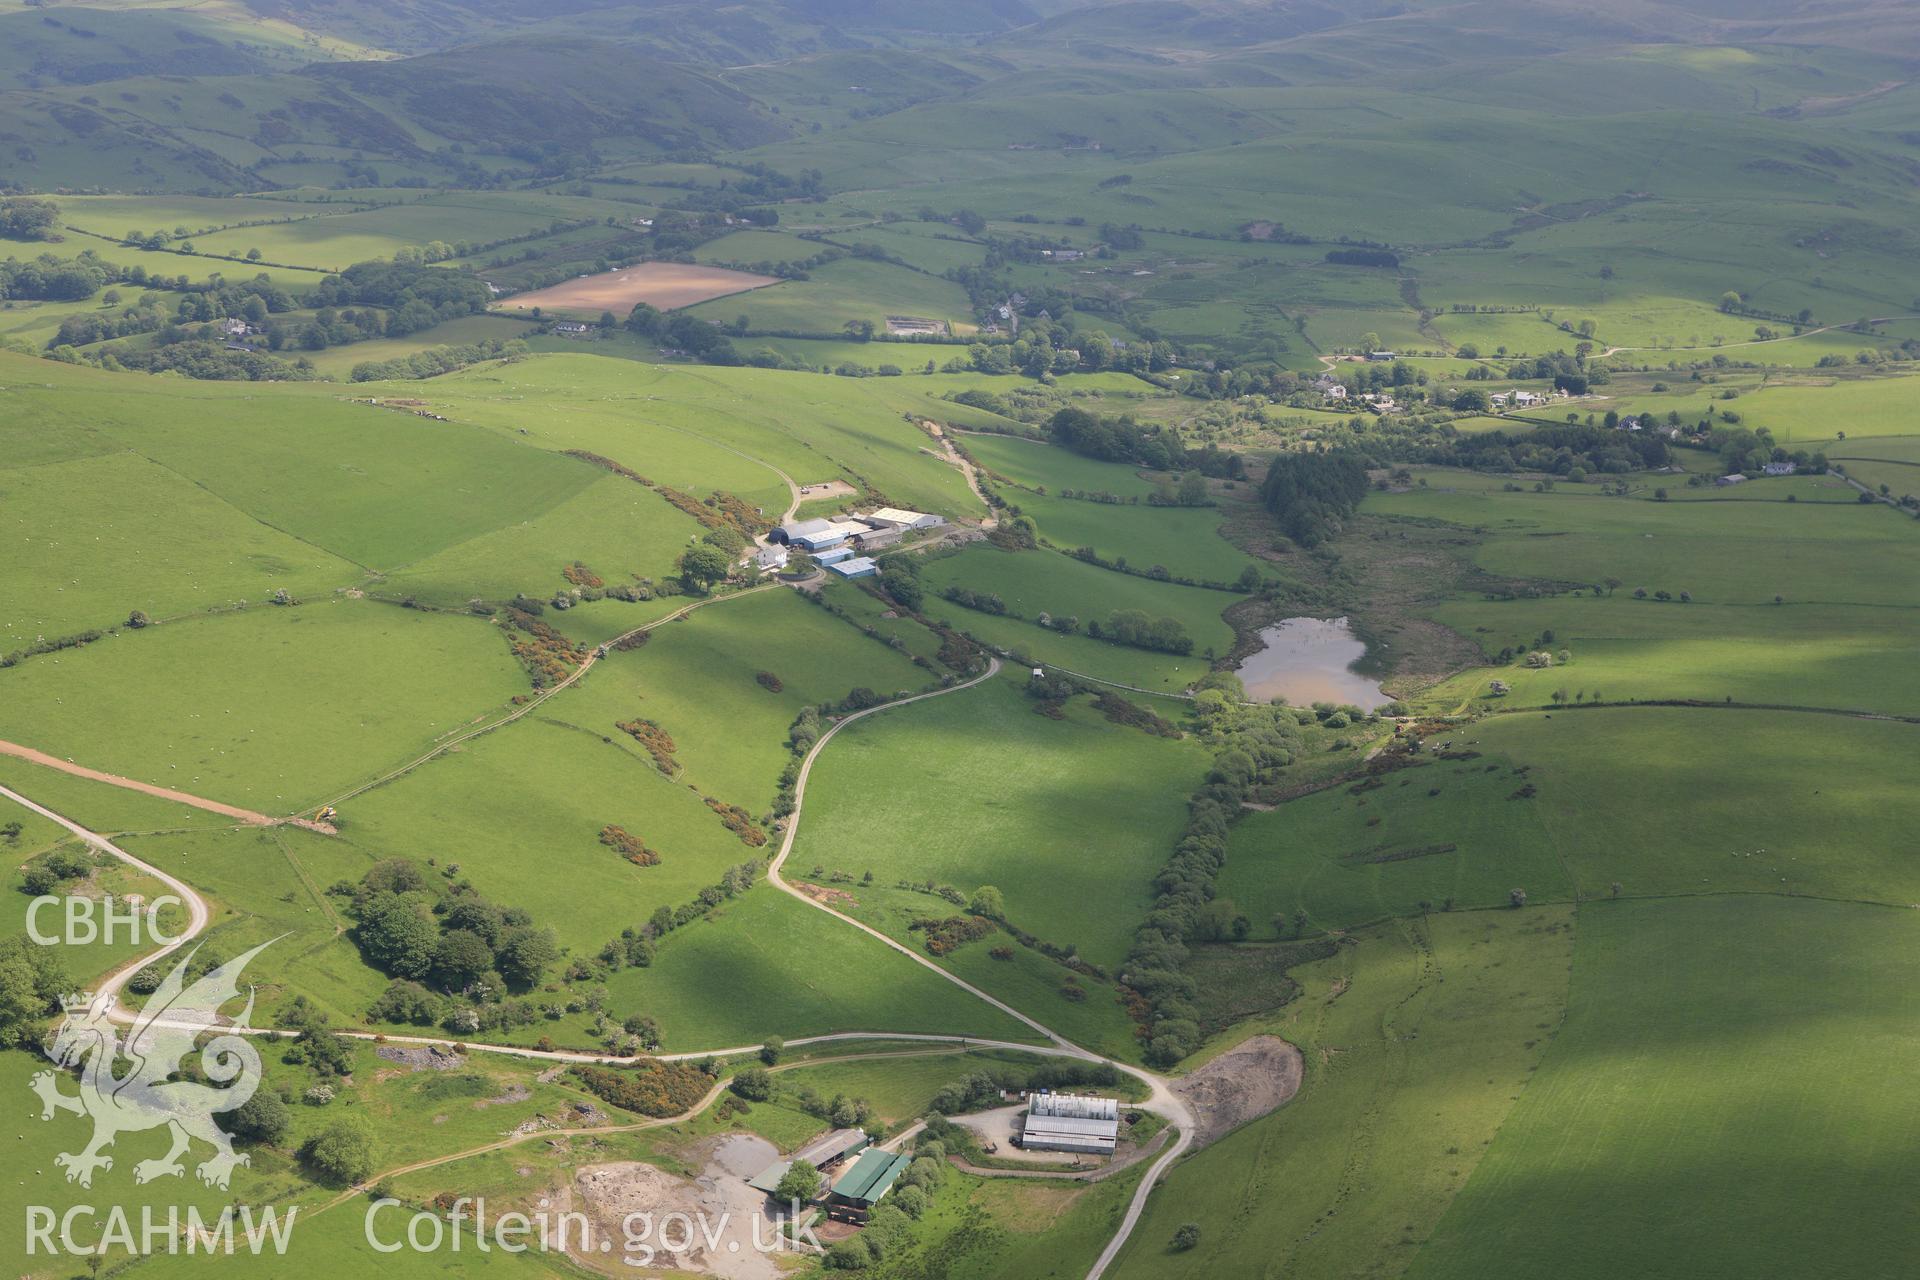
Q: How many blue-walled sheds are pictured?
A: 3